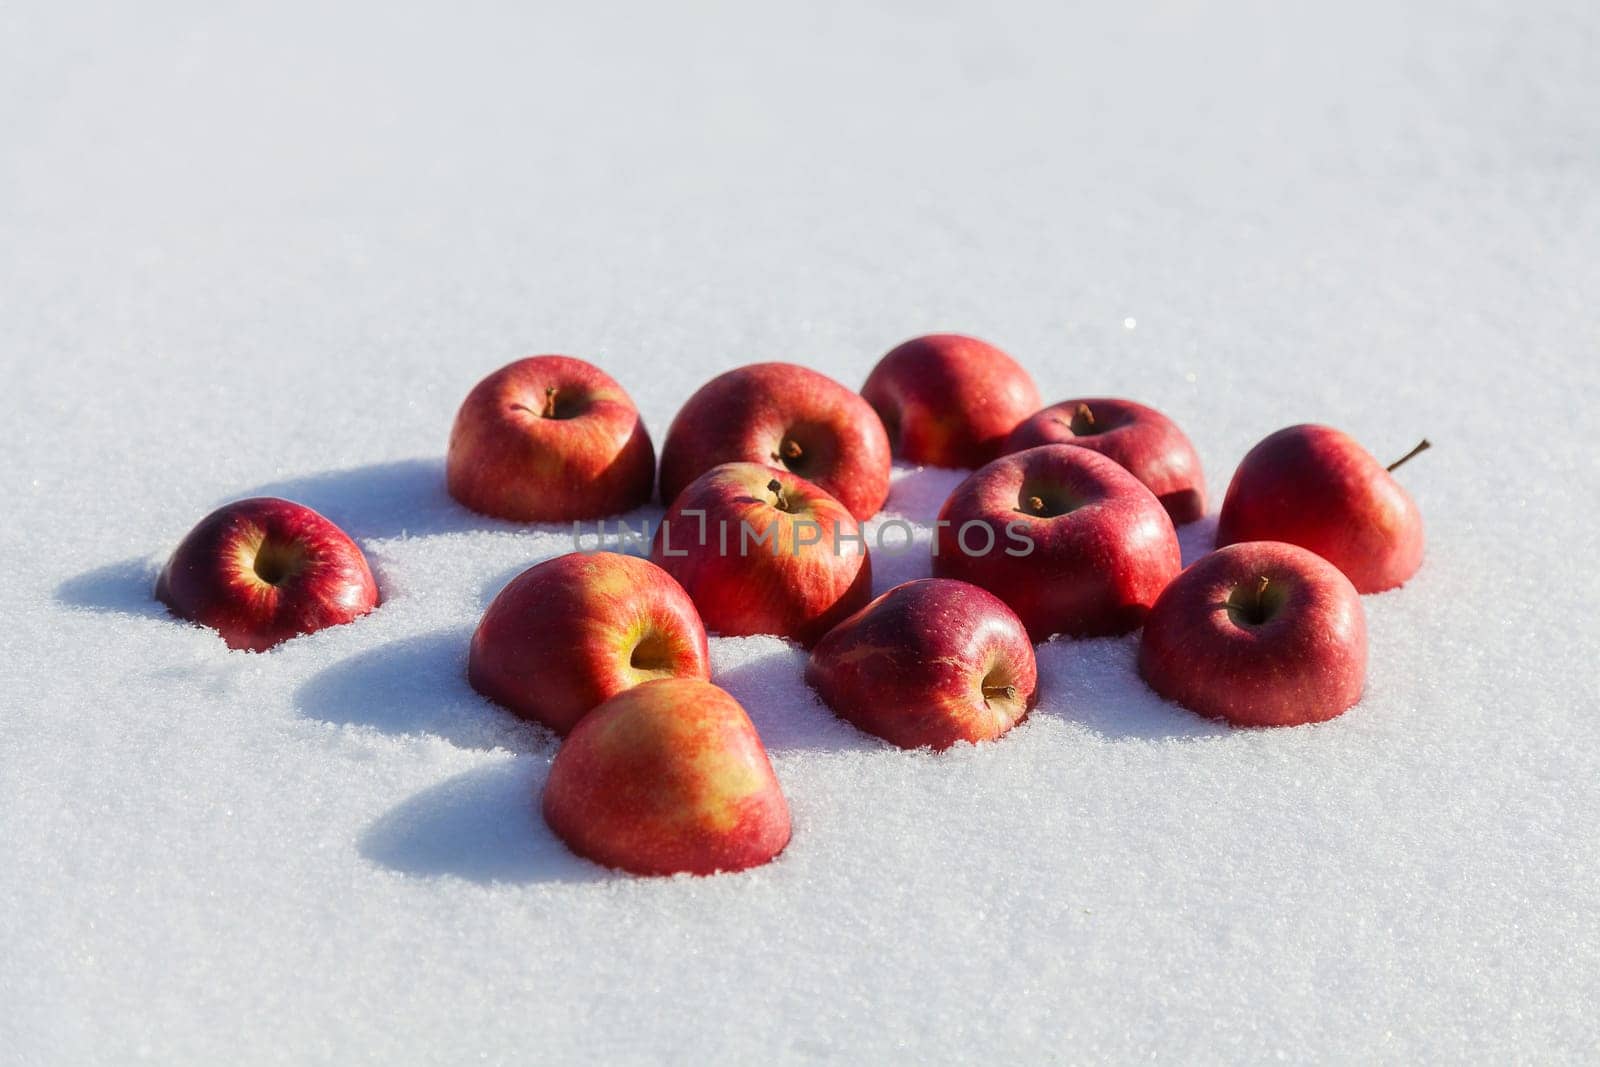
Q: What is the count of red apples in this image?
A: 12